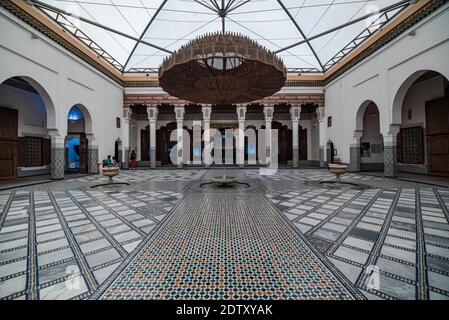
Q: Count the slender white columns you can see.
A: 8